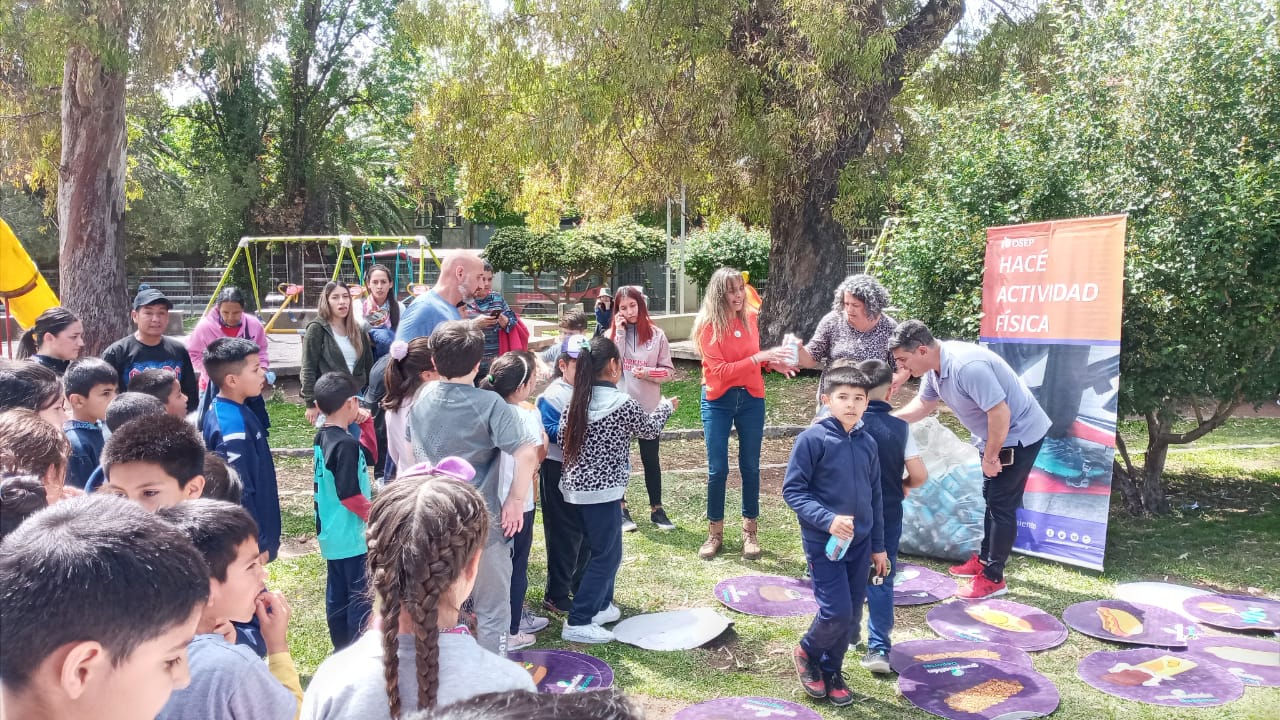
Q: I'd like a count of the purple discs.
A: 11